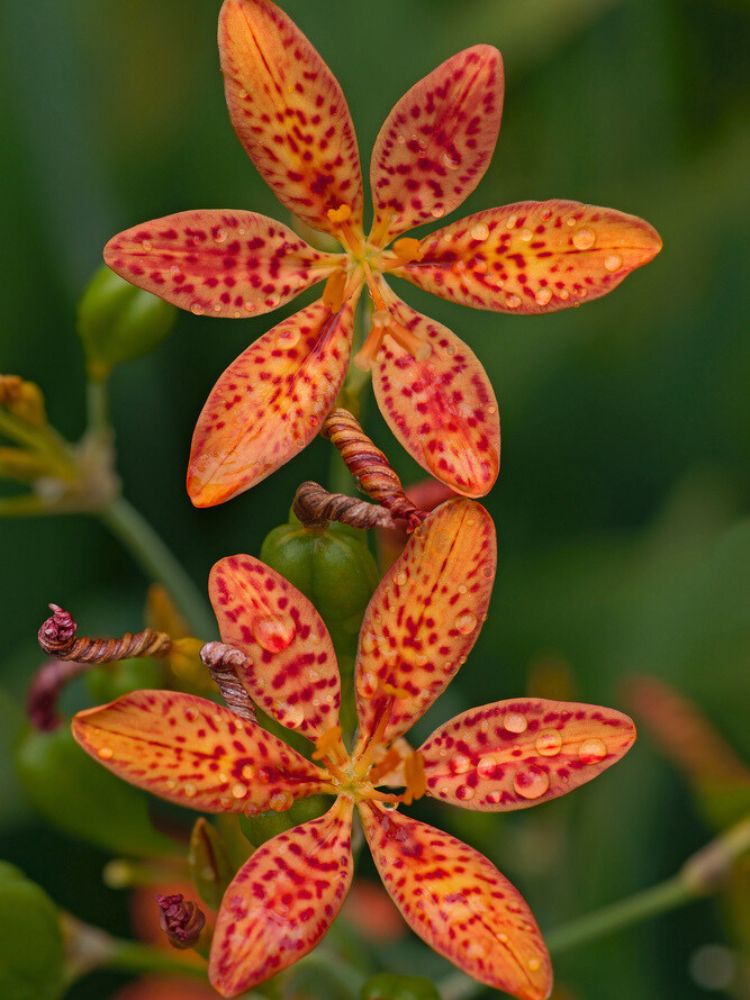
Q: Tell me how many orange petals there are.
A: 12